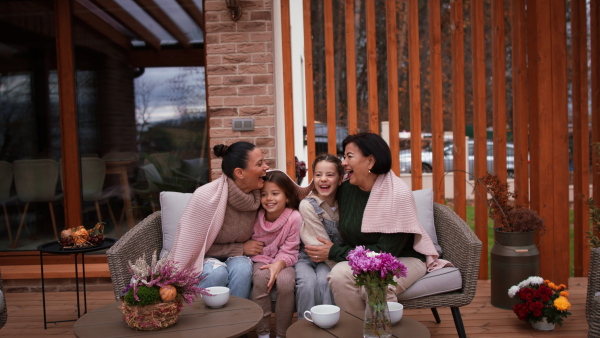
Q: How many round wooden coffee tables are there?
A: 2